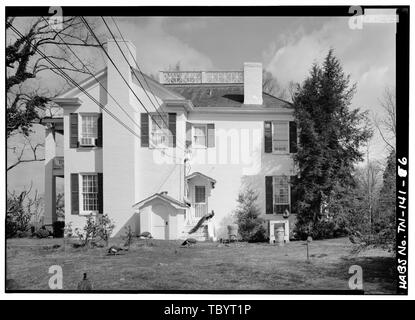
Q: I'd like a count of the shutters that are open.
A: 12